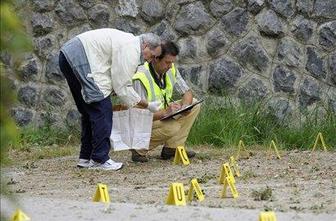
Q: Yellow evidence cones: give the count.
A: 12